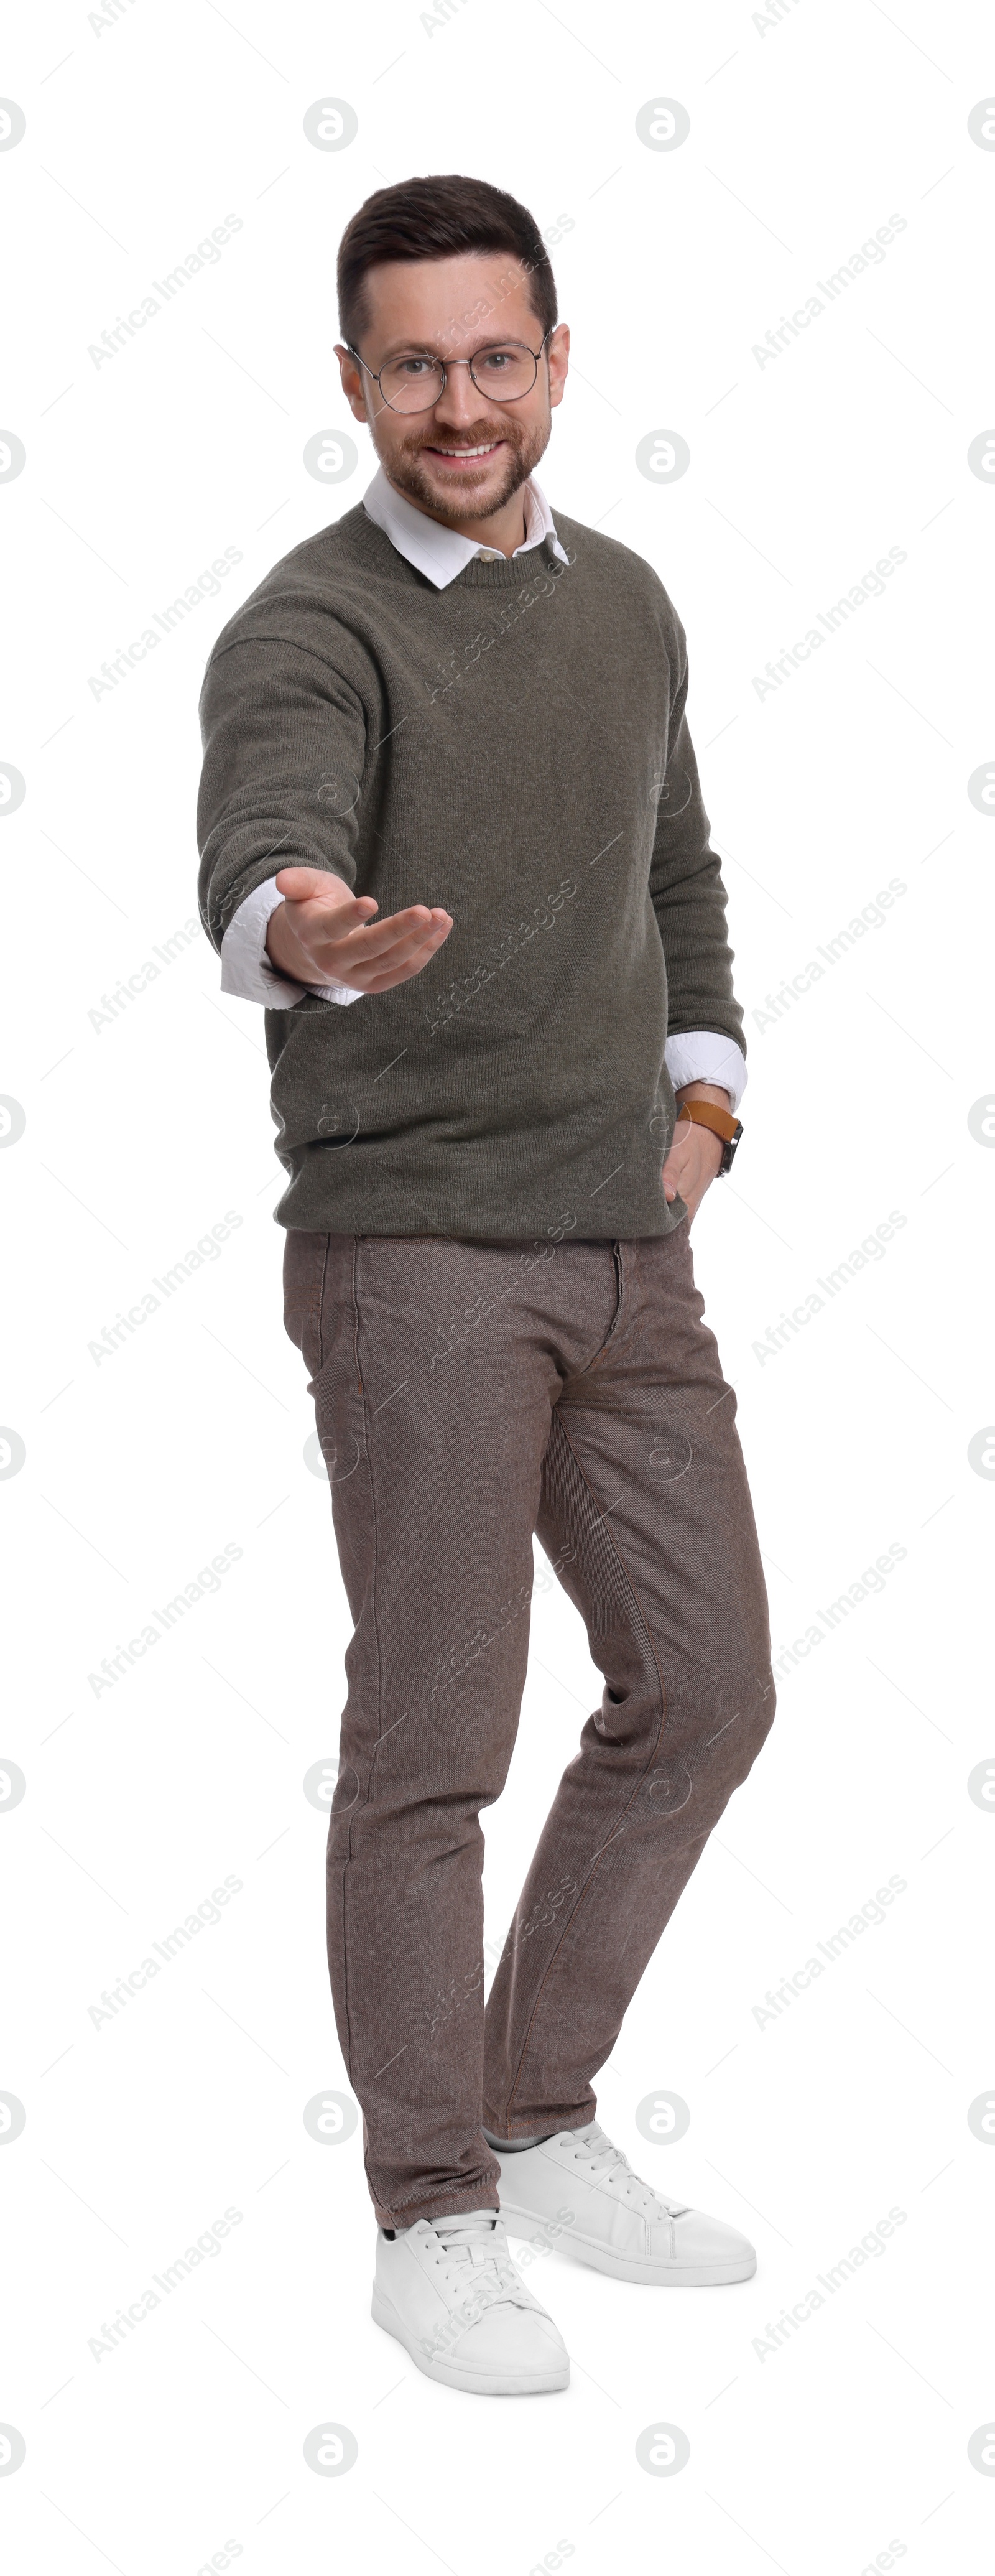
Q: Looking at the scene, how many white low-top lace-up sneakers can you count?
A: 2